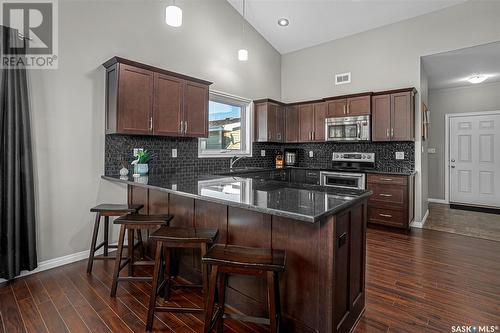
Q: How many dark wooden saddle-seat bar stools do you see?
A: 4